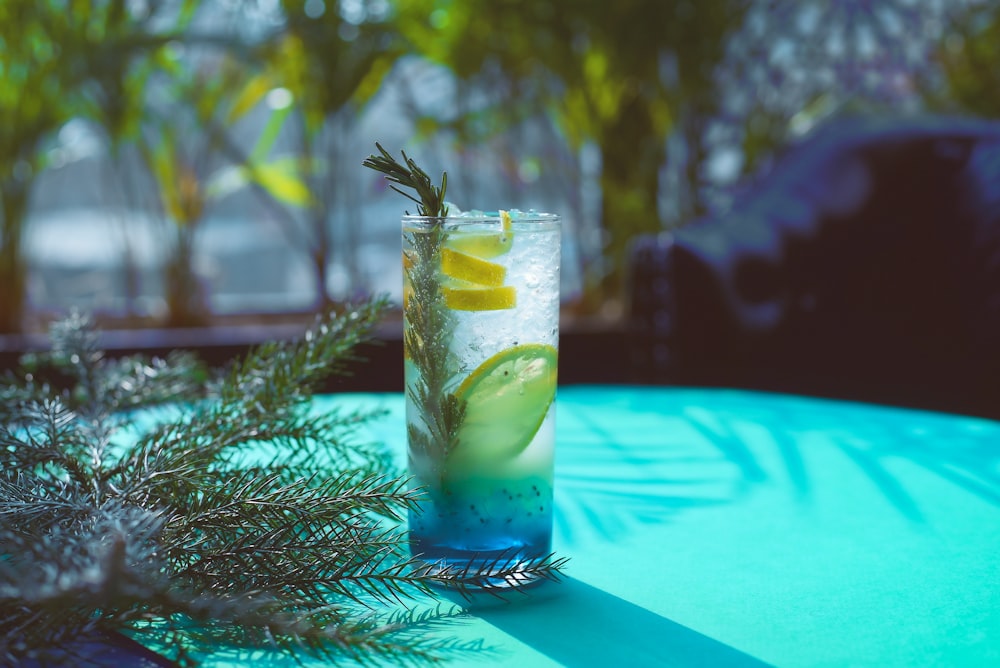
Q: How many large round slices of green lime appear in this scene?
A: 1